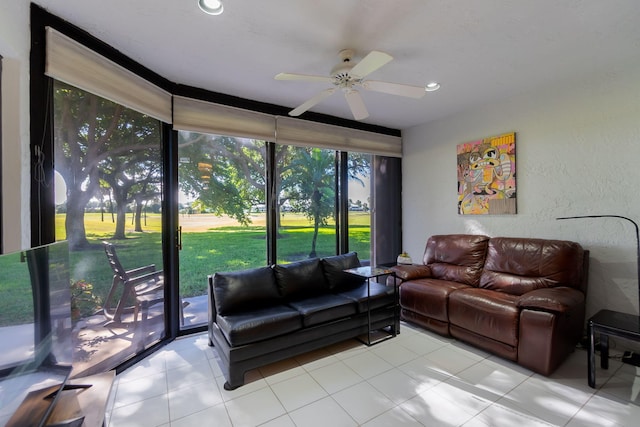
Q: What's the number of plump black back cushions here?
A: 3